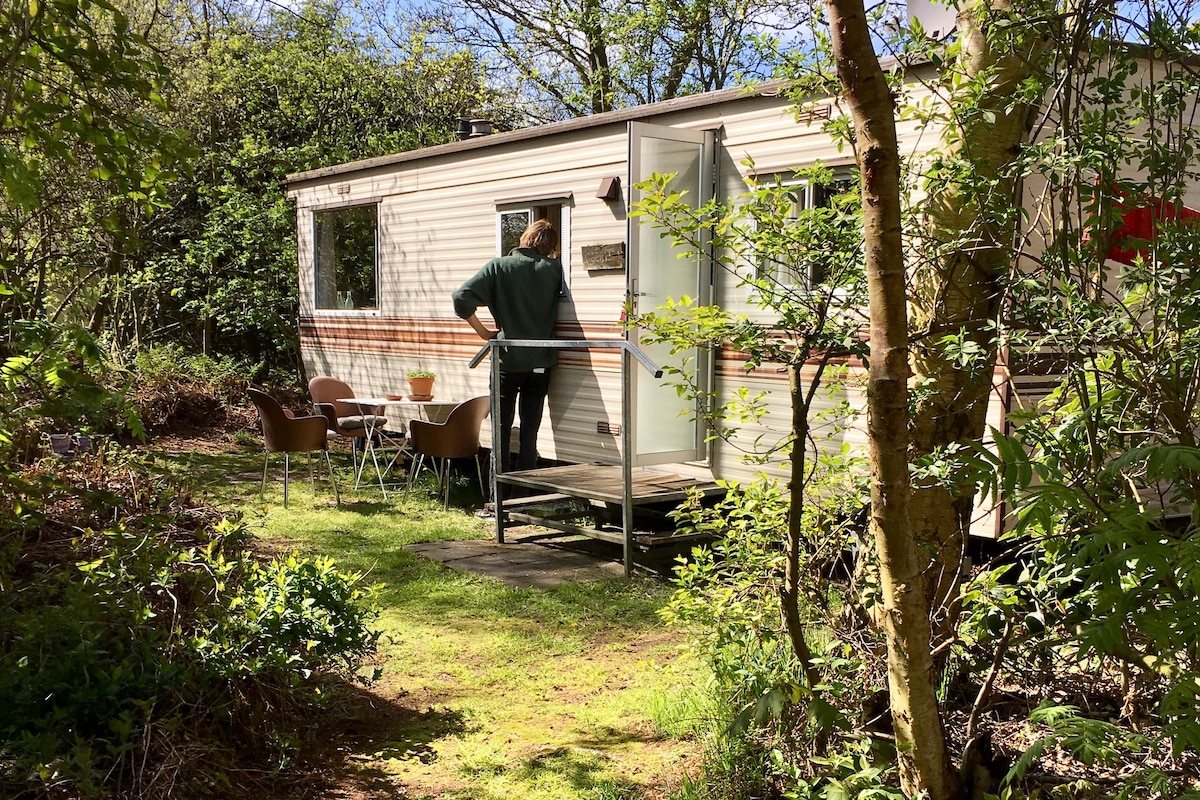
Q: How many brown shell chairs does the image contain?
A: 3